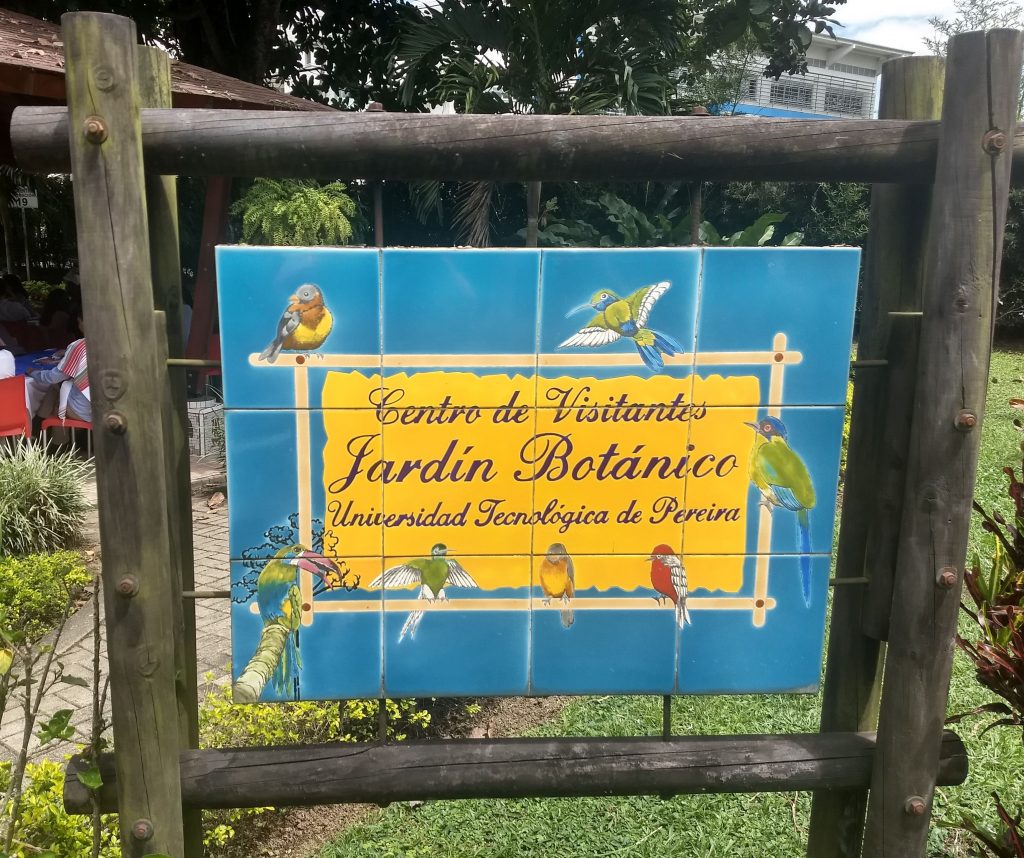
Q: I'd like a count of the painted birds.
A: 7